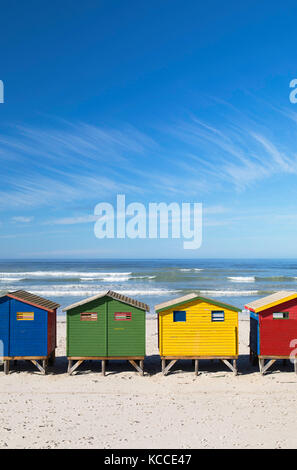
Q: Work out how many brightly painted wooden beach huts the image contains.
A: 4